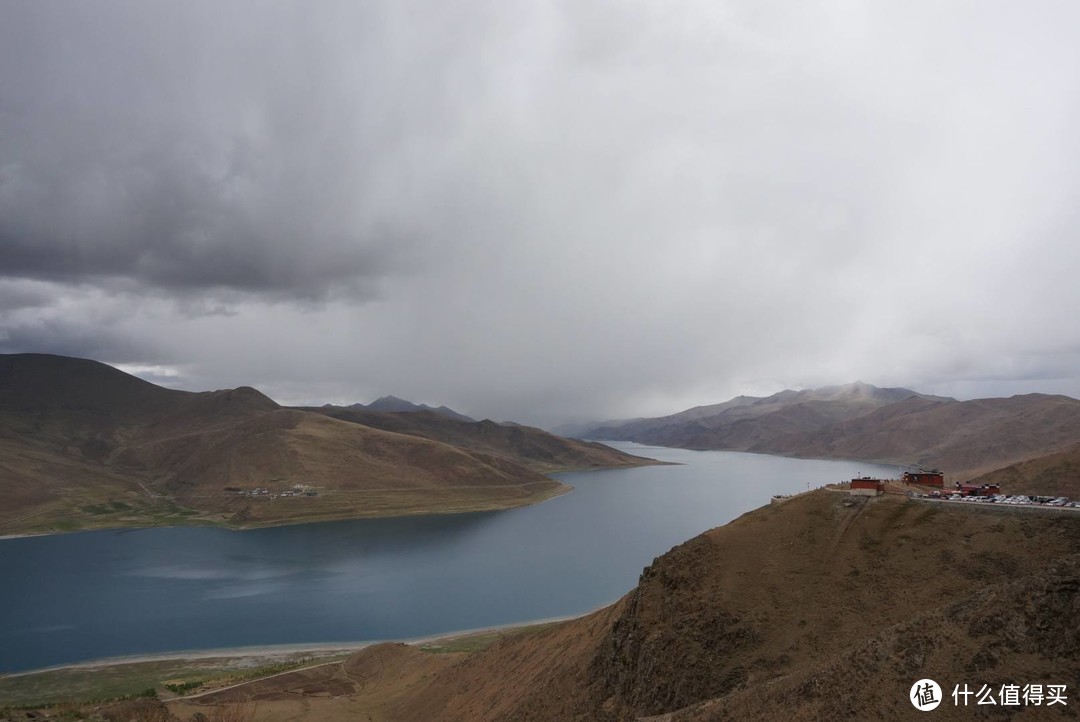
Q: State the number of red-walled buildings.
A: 3